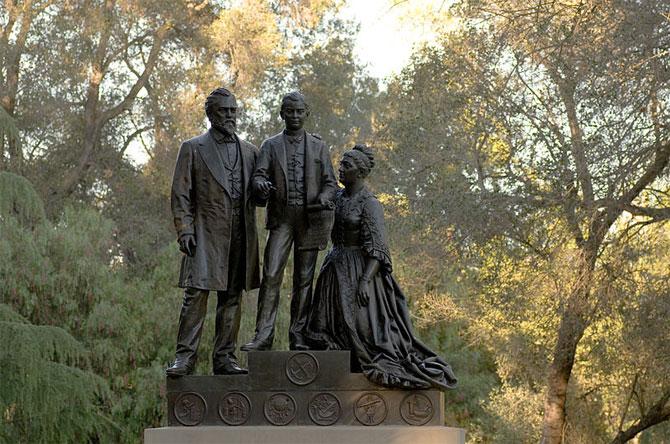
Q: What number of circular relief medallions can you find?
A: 7